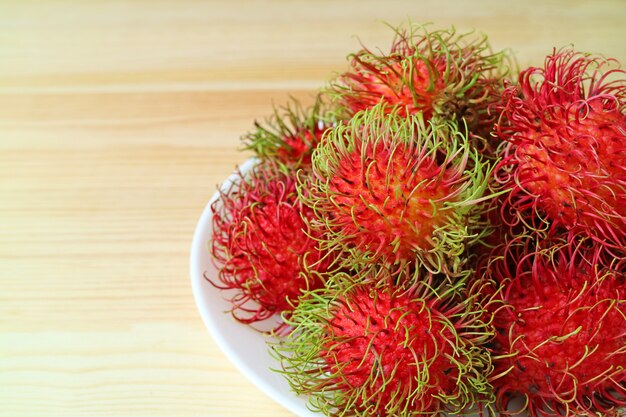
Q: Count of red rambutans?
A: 7